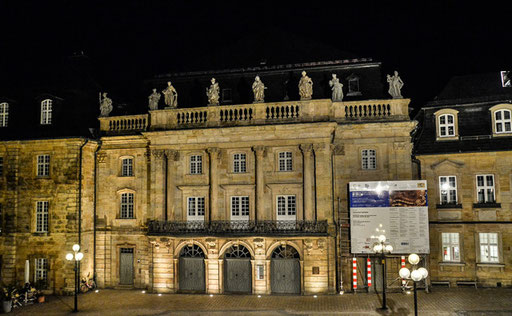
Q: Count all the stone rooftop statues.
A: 8